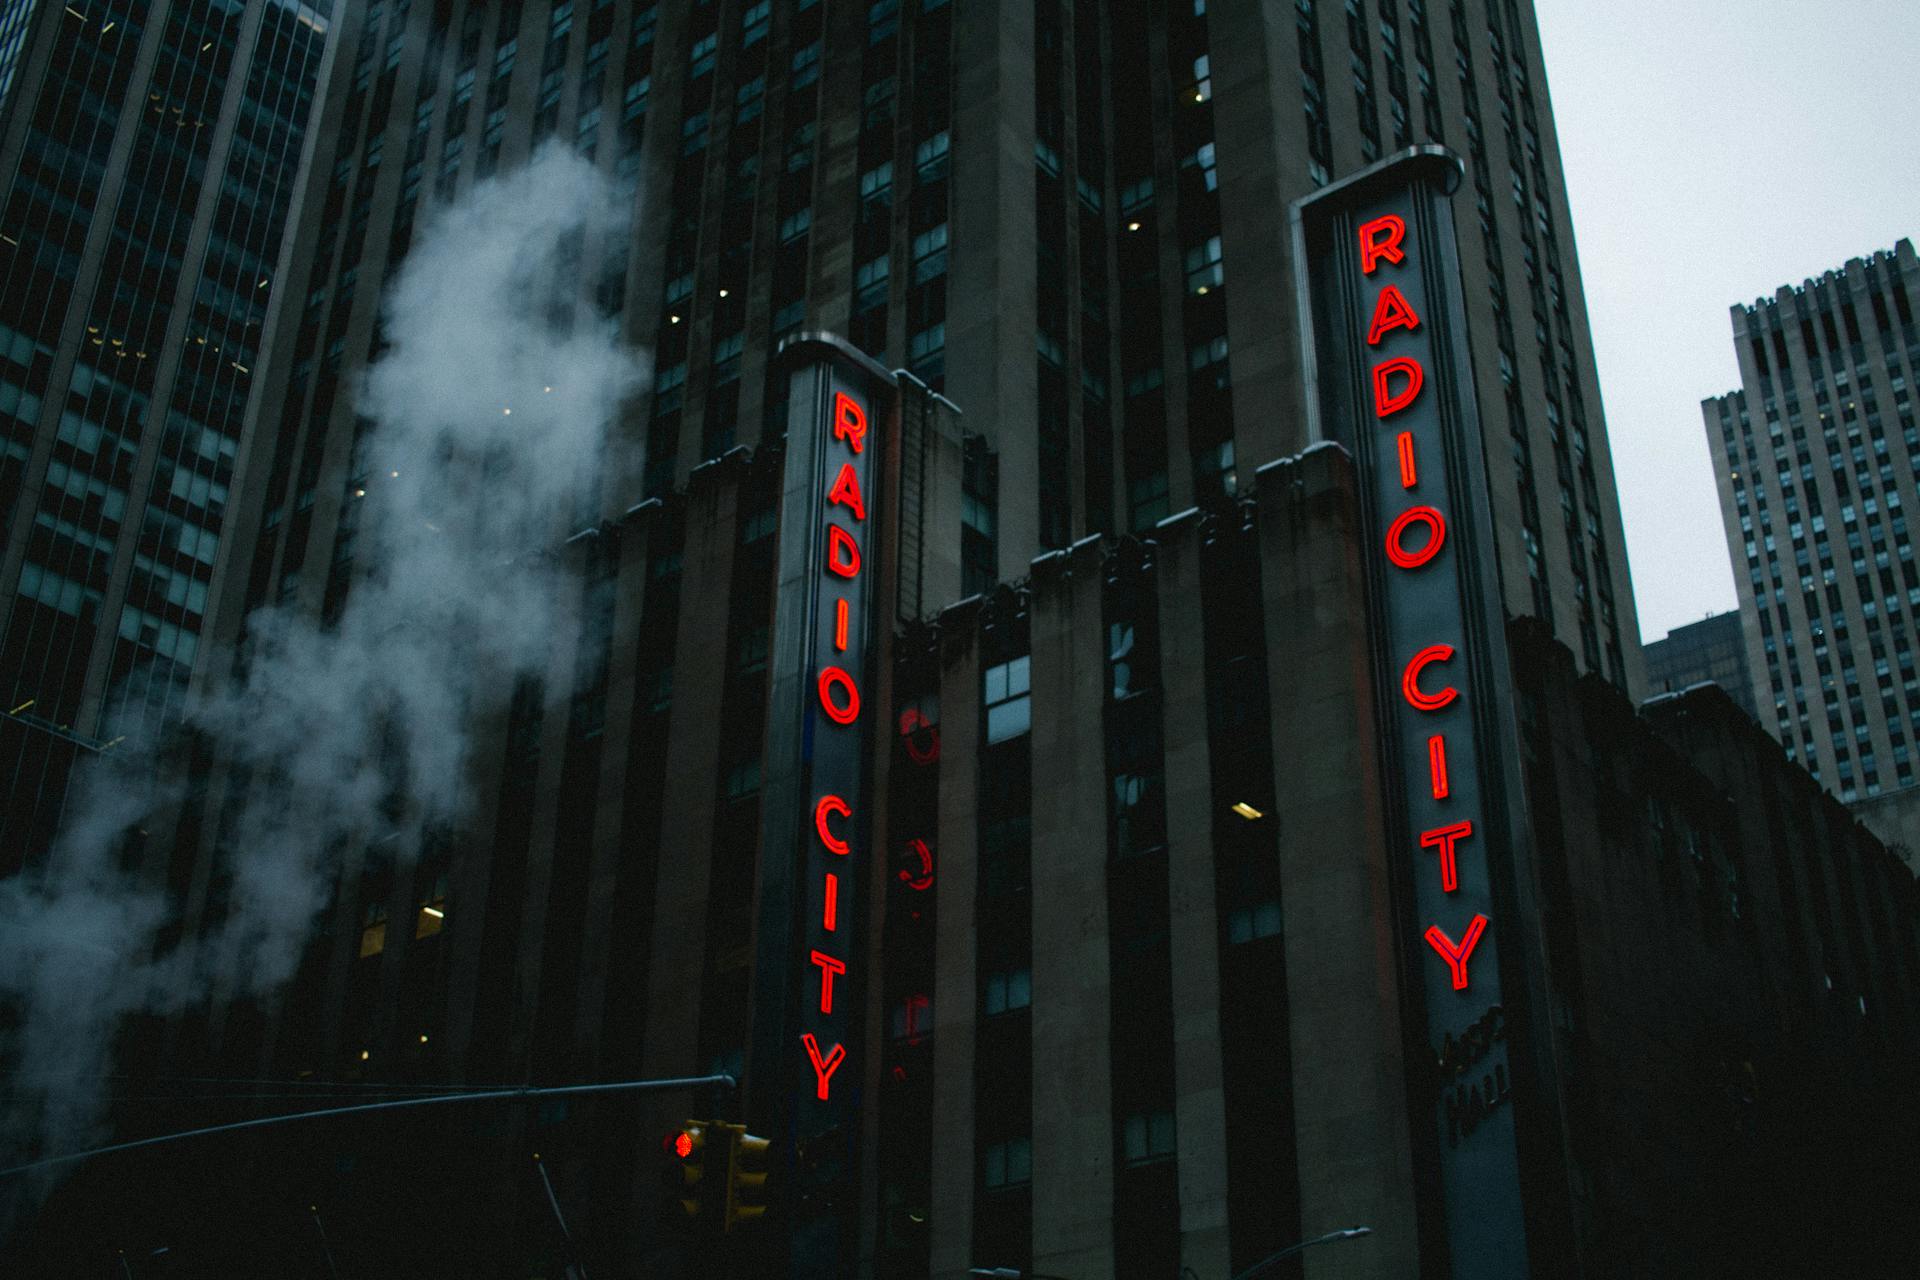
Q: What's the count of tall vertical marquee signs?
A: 2